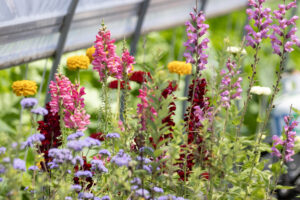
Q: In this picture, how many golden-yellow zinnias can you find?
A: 4